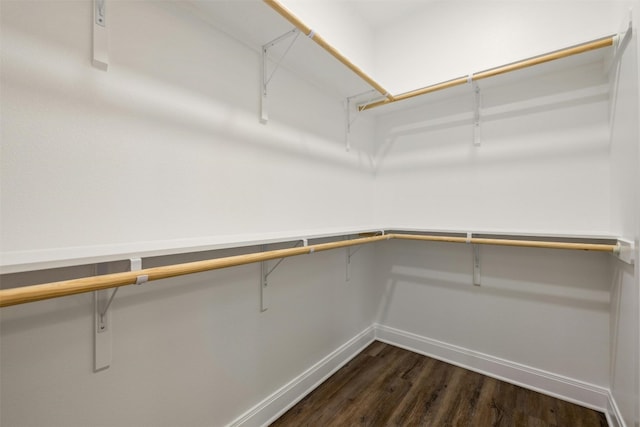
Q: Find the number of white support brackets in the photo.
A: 8